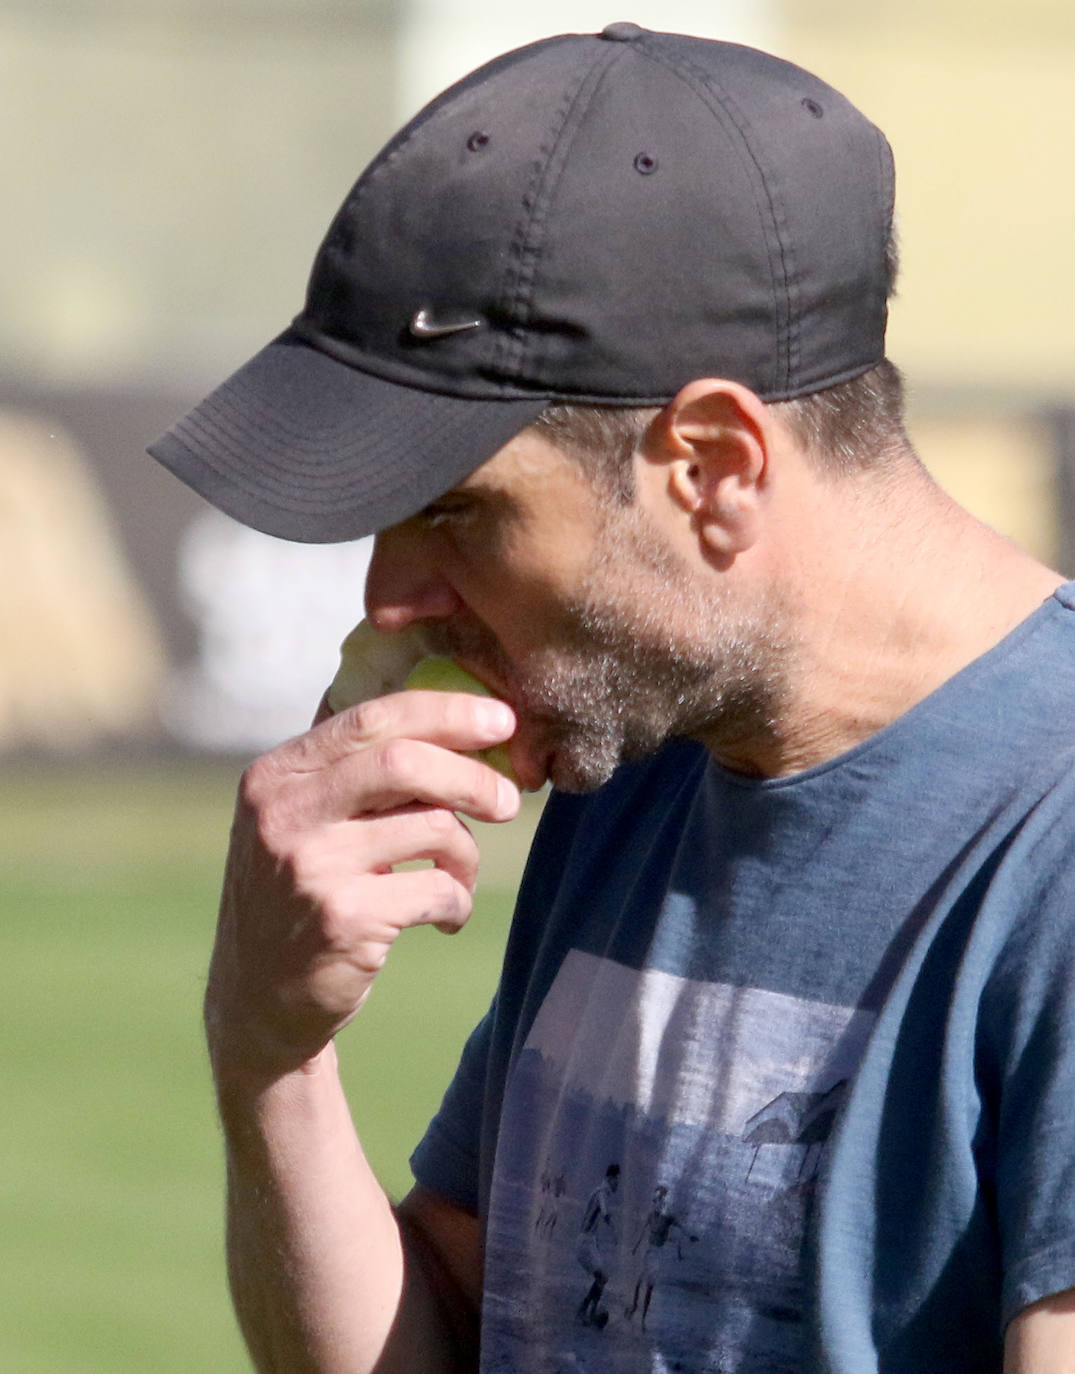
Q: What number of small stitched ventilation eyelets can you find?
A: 3